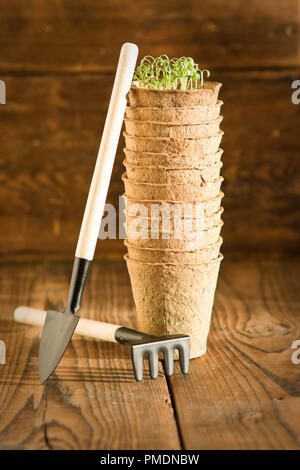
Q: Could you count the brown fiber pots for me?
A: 12